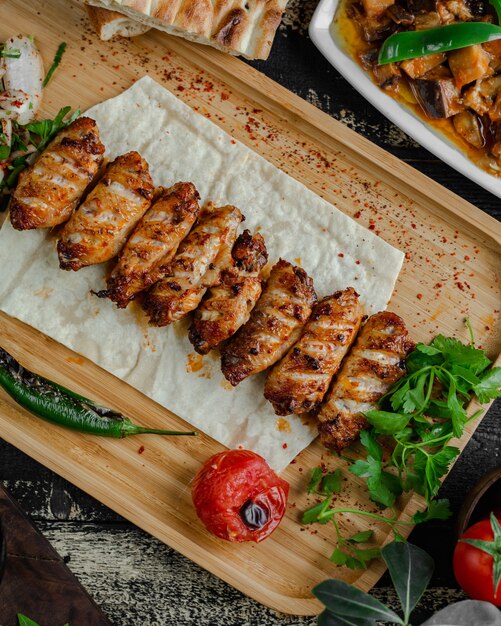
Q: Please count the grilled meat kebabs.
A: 8